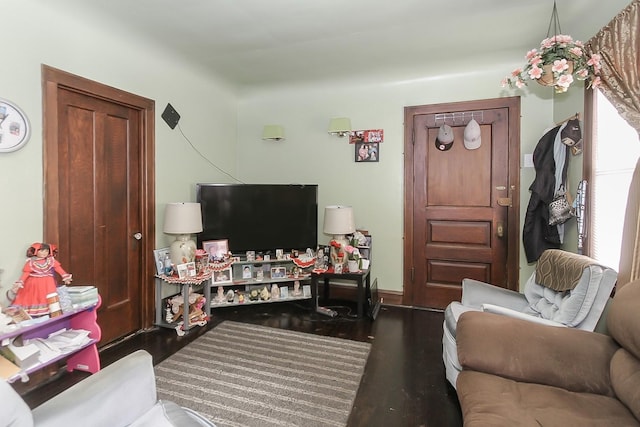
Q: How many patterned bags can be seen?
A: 1